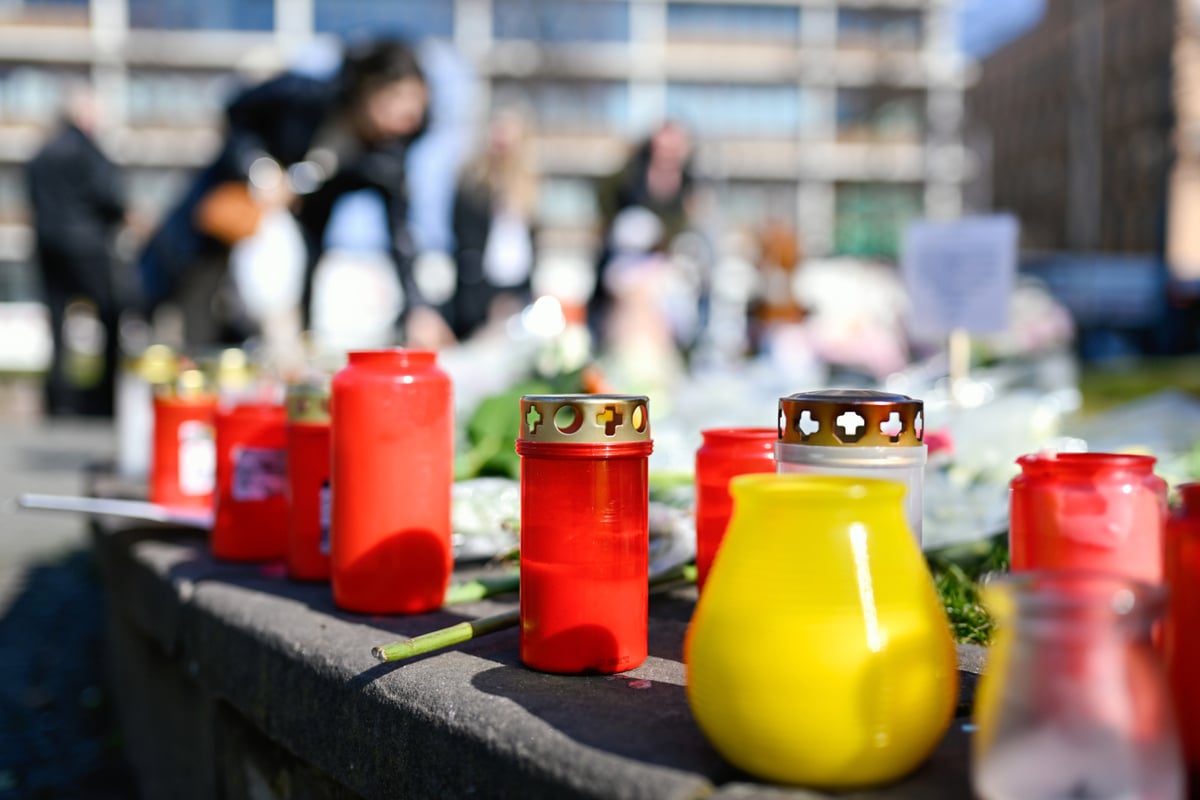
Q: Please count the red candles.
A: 8